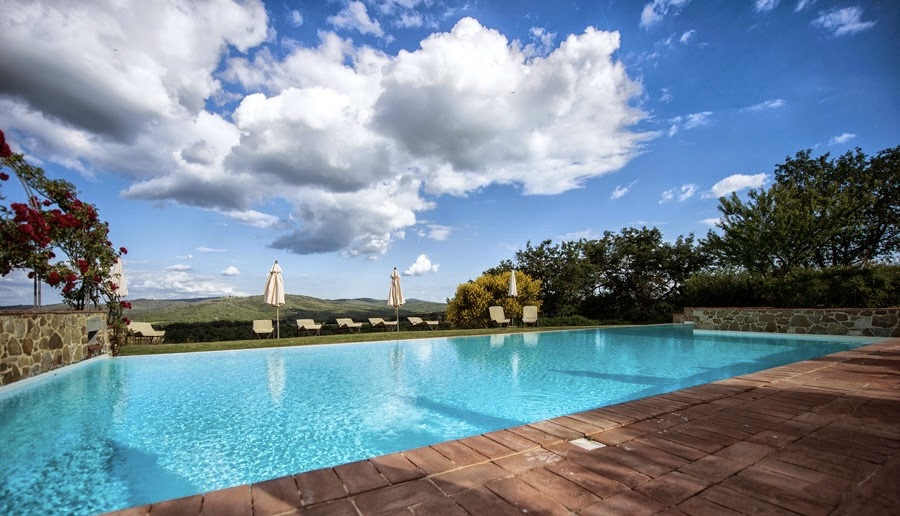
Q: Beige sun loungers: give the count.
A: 8